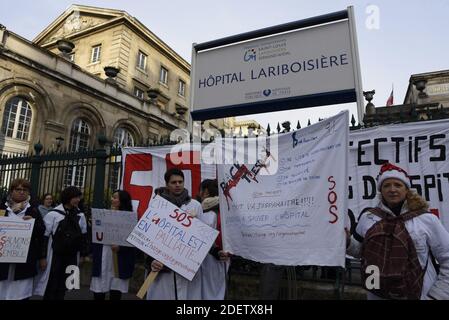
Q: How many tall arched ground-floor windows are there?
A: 3